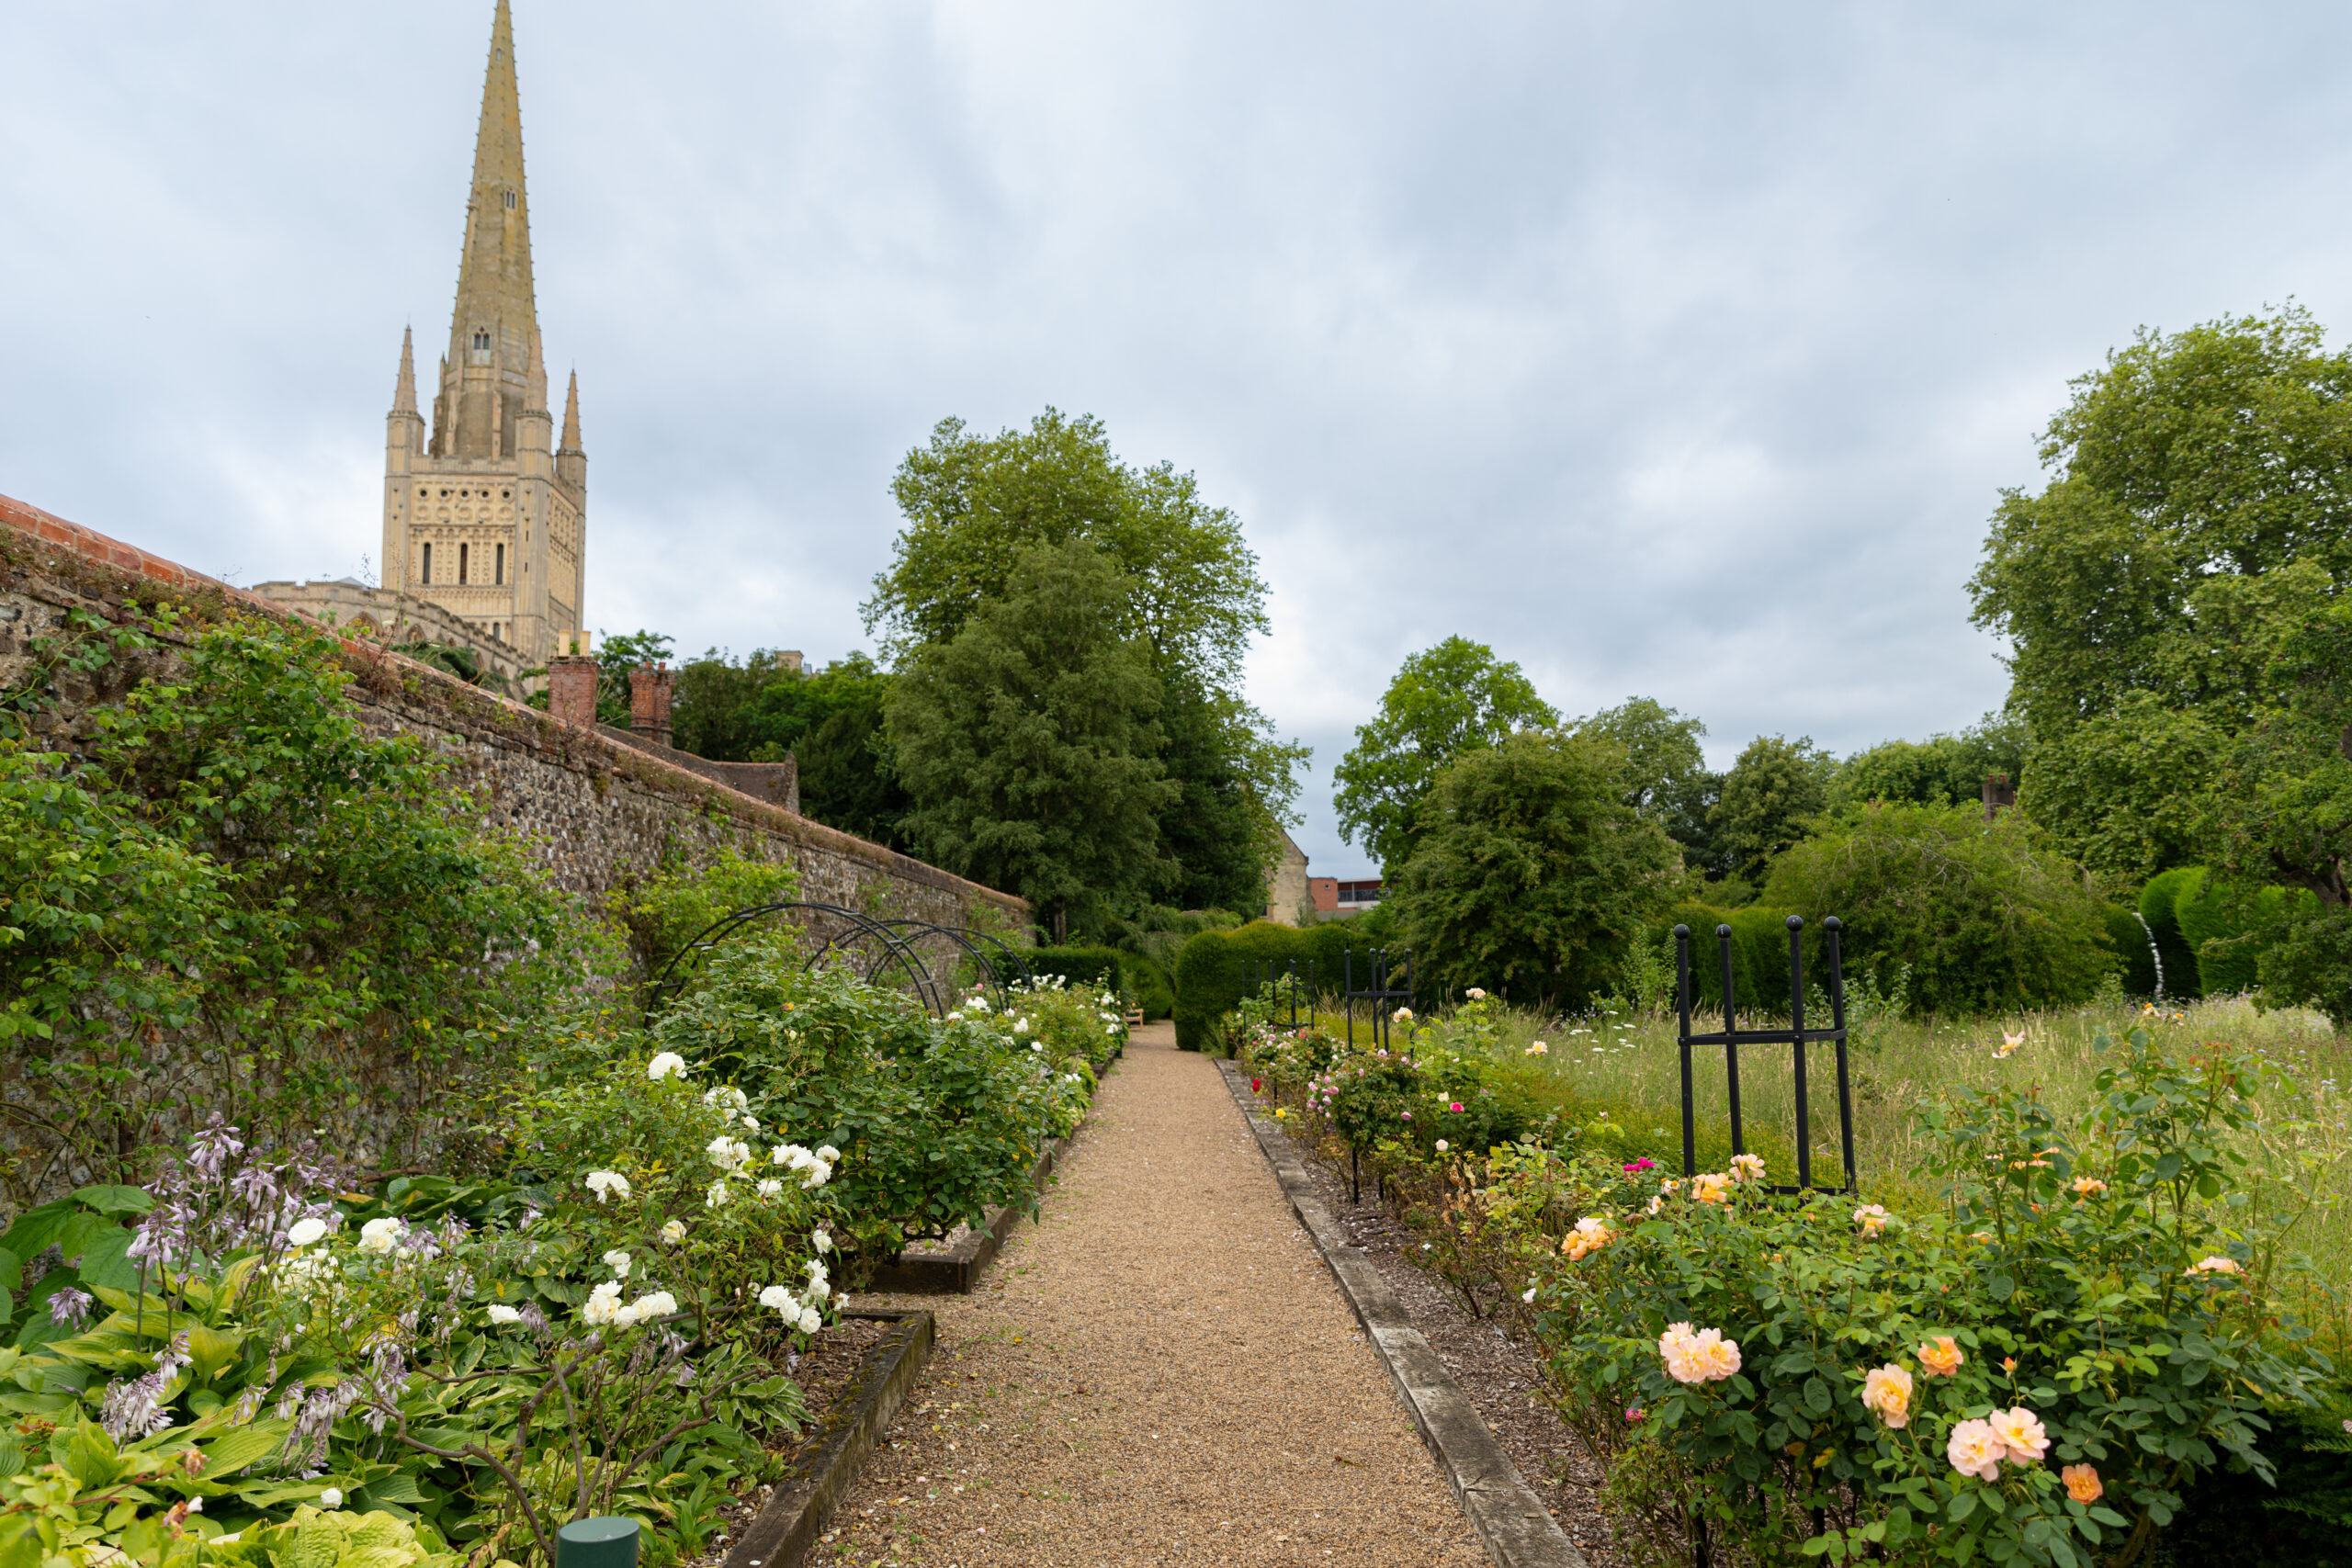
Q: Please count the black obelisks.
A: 4